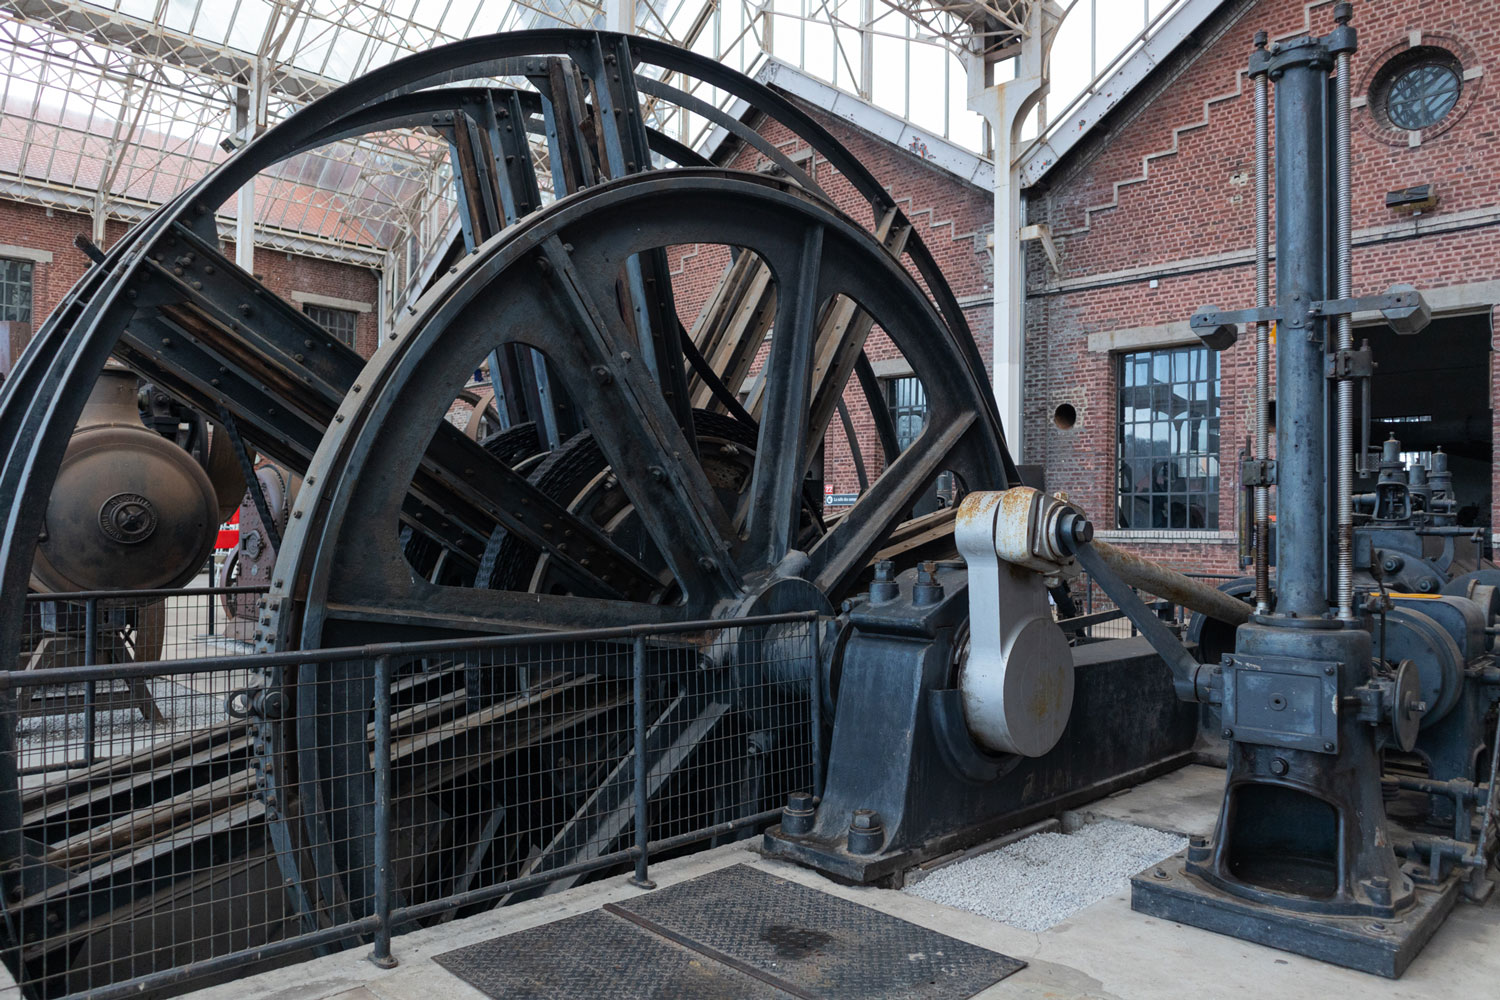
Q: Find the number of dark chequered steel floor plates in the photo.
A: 2